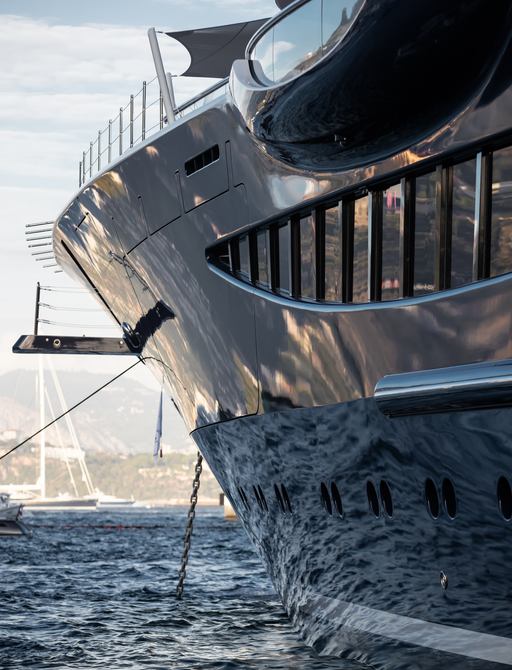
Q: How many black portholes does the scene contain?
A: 13